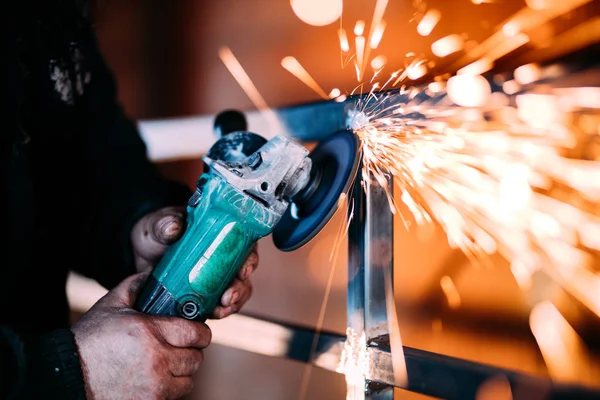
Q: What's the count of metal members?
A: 3